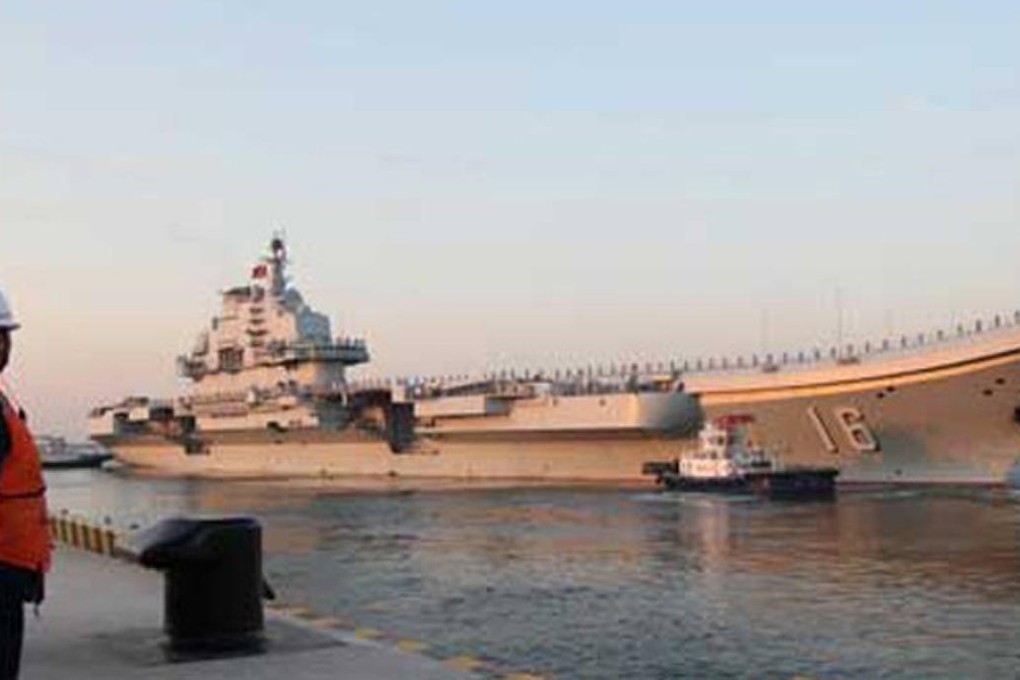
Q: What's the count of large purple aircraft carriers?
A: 0